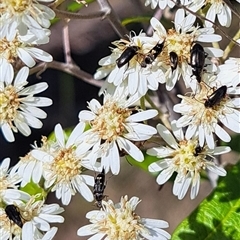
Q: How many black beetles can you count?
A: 8